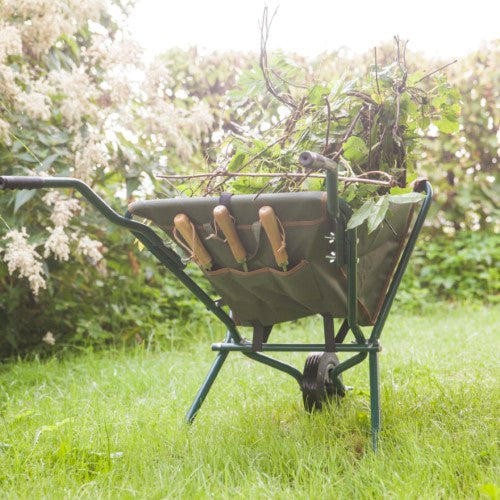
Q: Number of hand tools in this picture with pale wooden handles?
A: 3